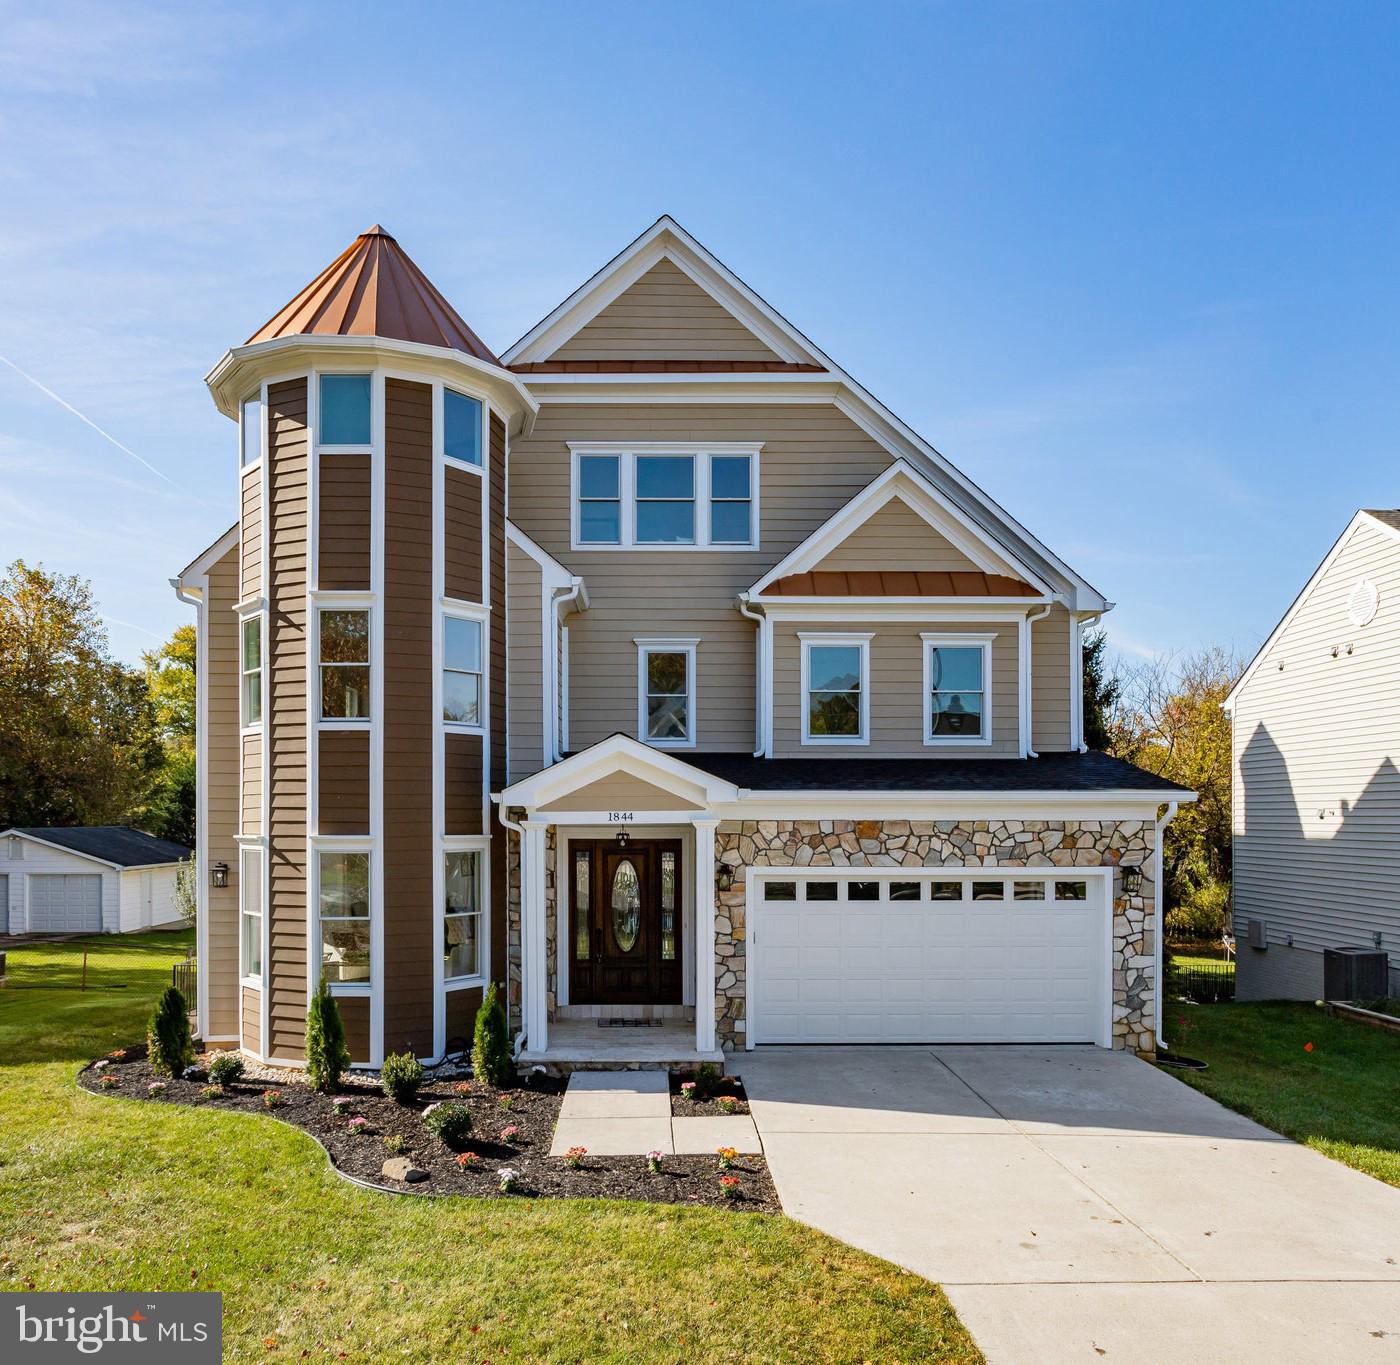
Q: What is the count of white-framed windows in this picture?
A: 15